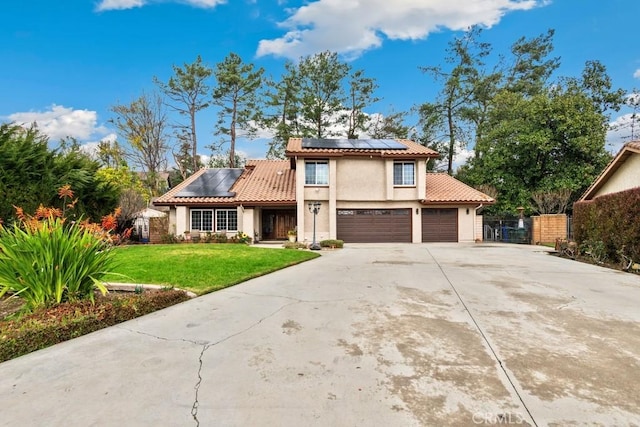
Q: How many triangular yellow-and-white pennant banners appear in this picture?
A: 0